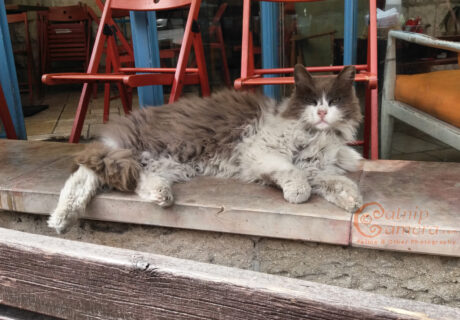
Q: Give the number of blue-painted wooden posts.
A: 4